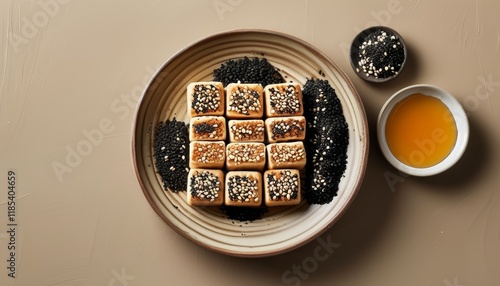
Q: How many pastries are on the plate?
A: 12